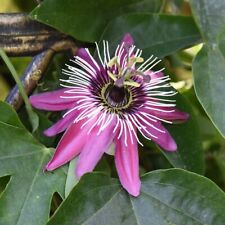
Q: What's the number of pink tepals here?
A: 10